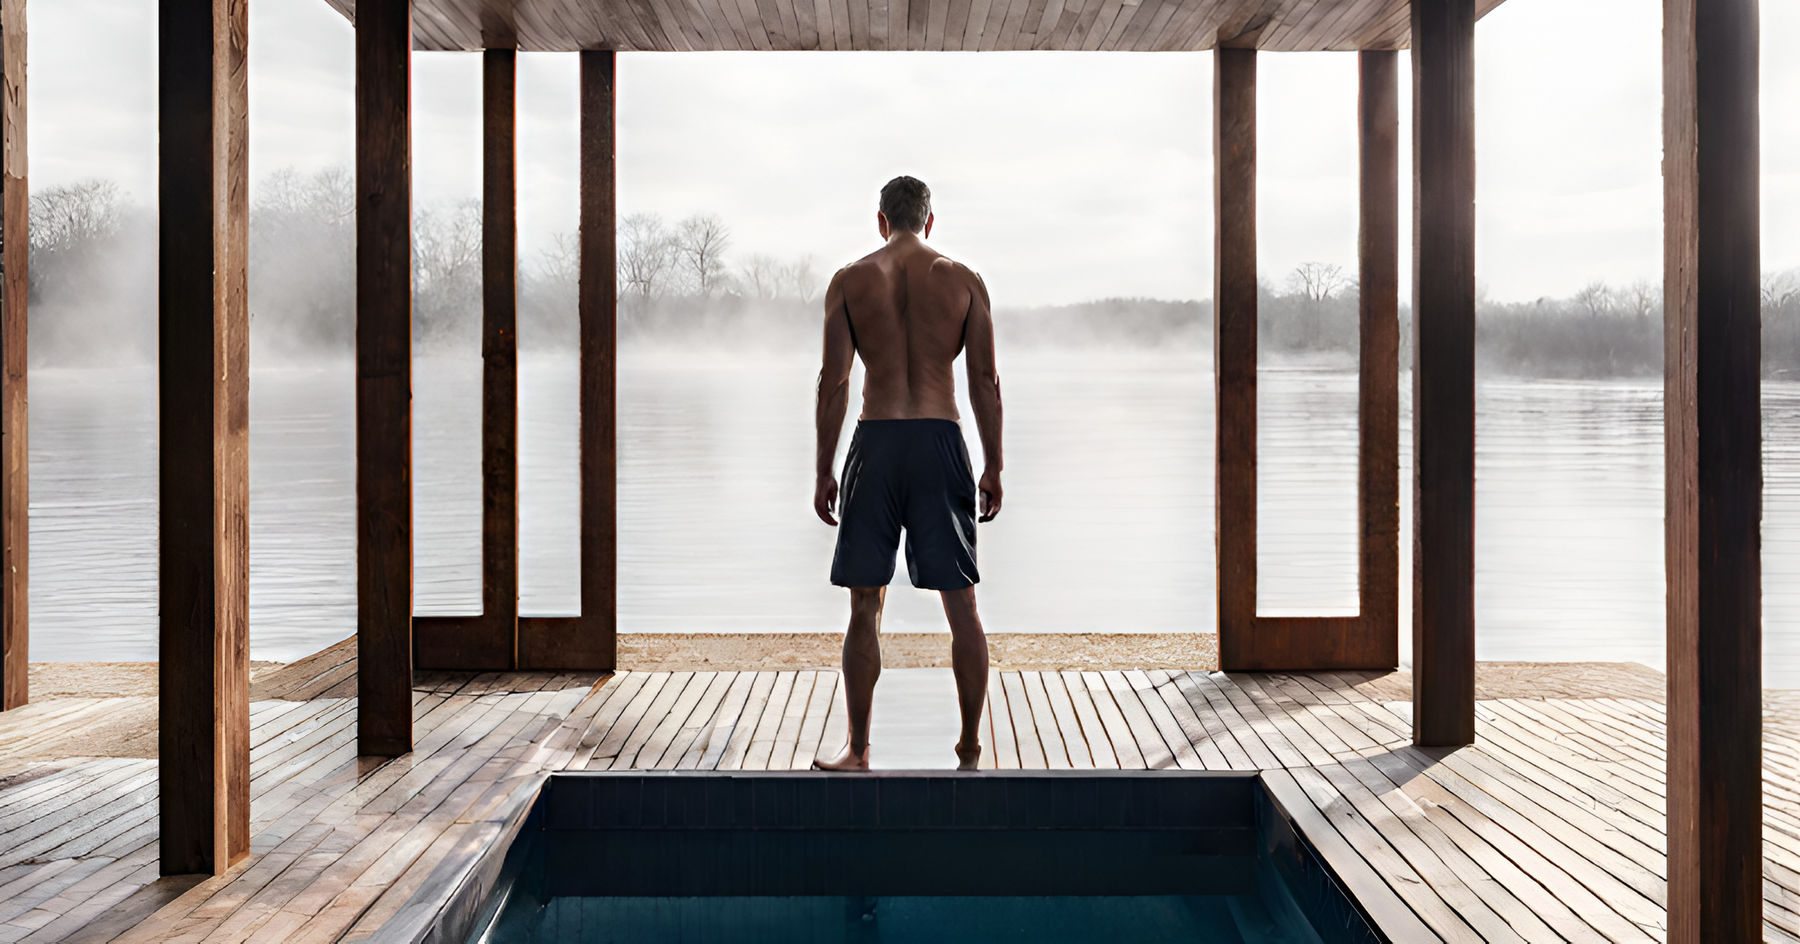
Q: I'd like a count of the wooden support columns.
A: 9